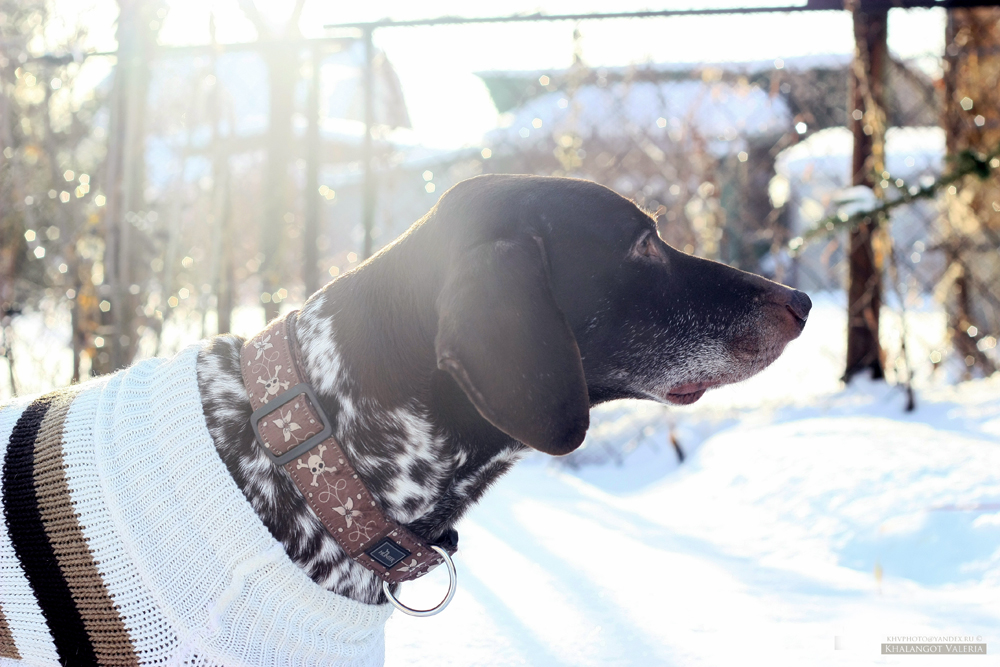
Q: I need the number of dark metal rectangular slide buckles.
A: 1